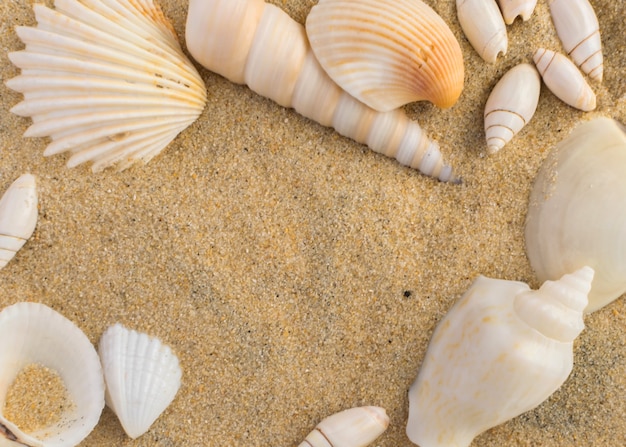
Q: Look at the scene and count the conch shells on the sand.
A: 1